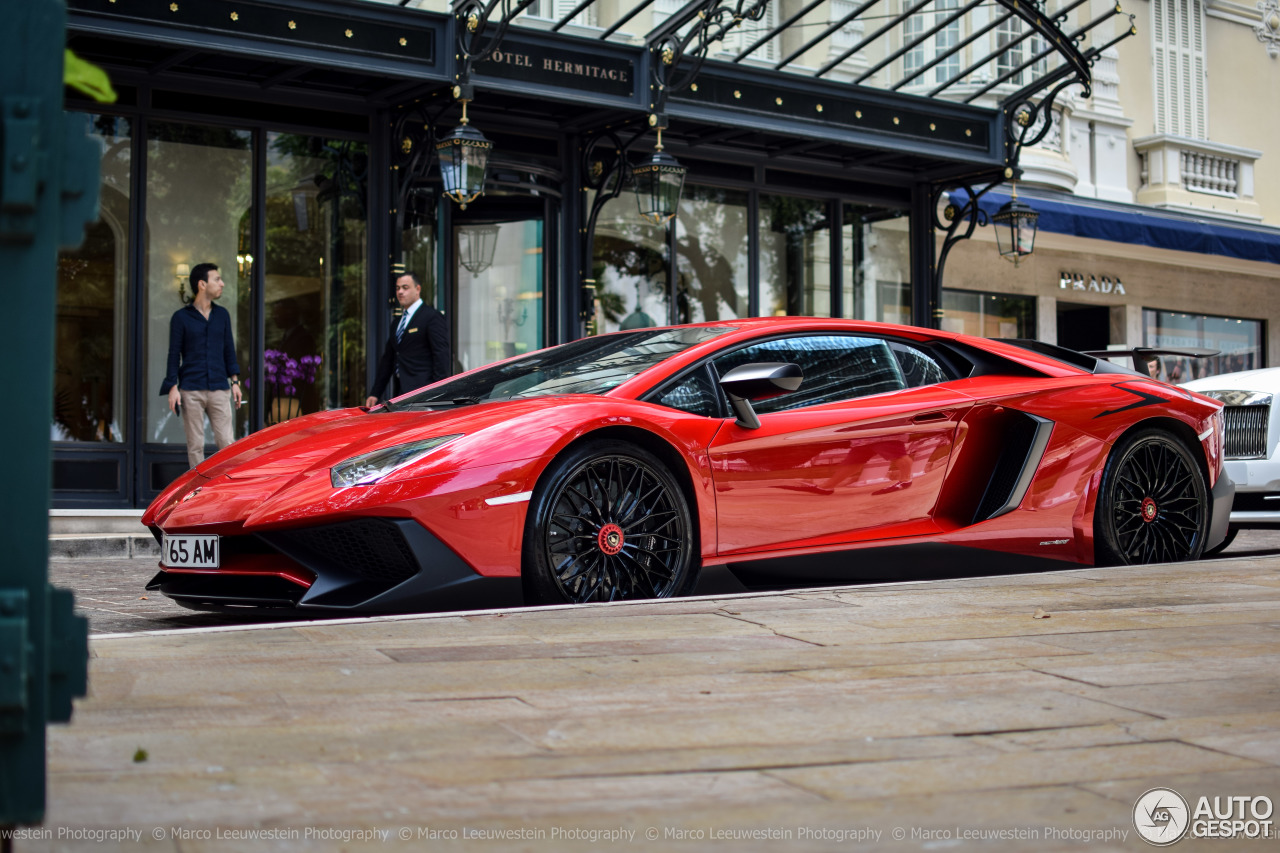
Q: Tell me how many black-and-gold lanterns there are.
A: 3